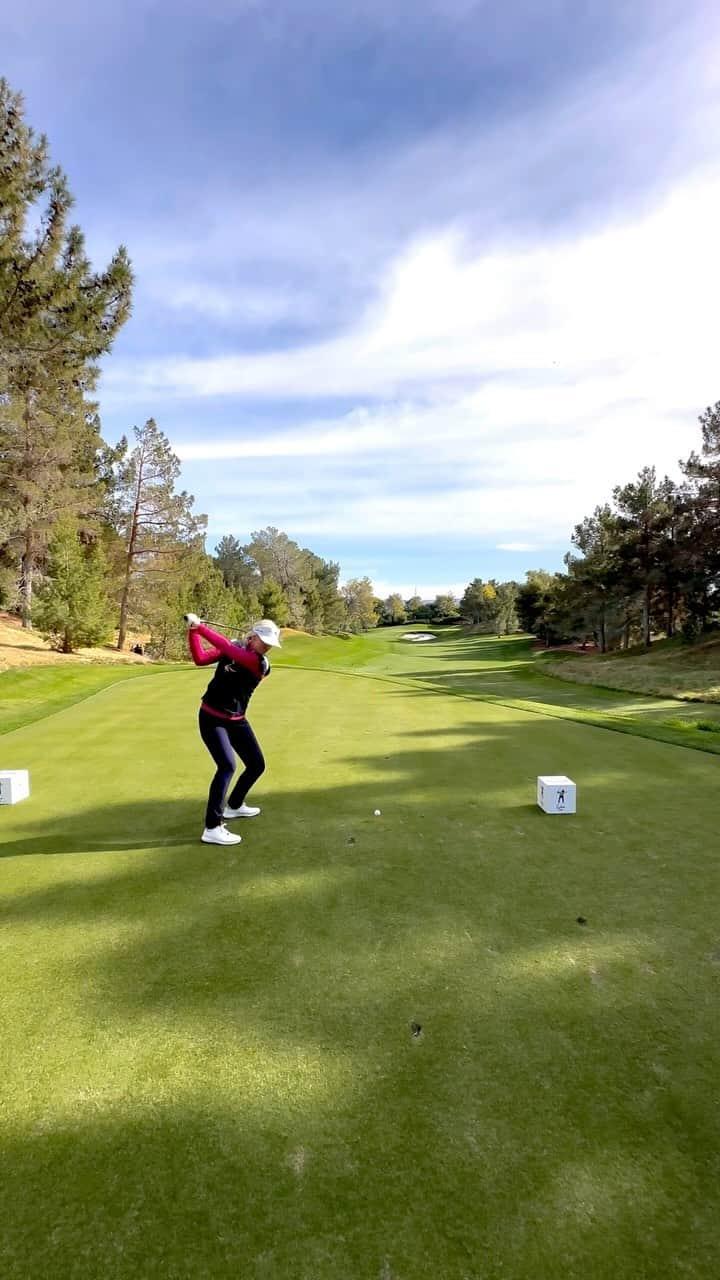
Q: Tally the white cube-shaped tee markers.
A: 2